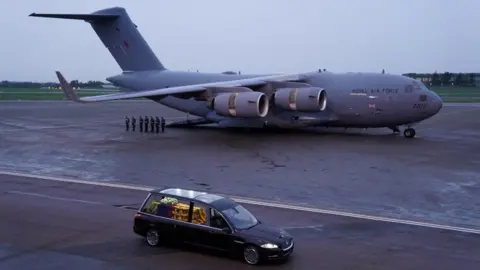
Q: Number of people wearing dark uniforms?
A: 7